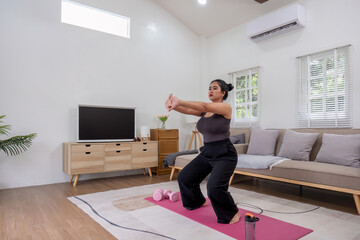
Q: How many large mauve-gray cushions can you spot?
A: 3